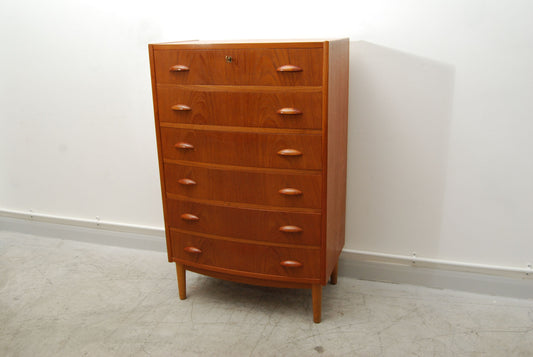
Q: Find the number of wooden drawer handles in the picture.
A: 12